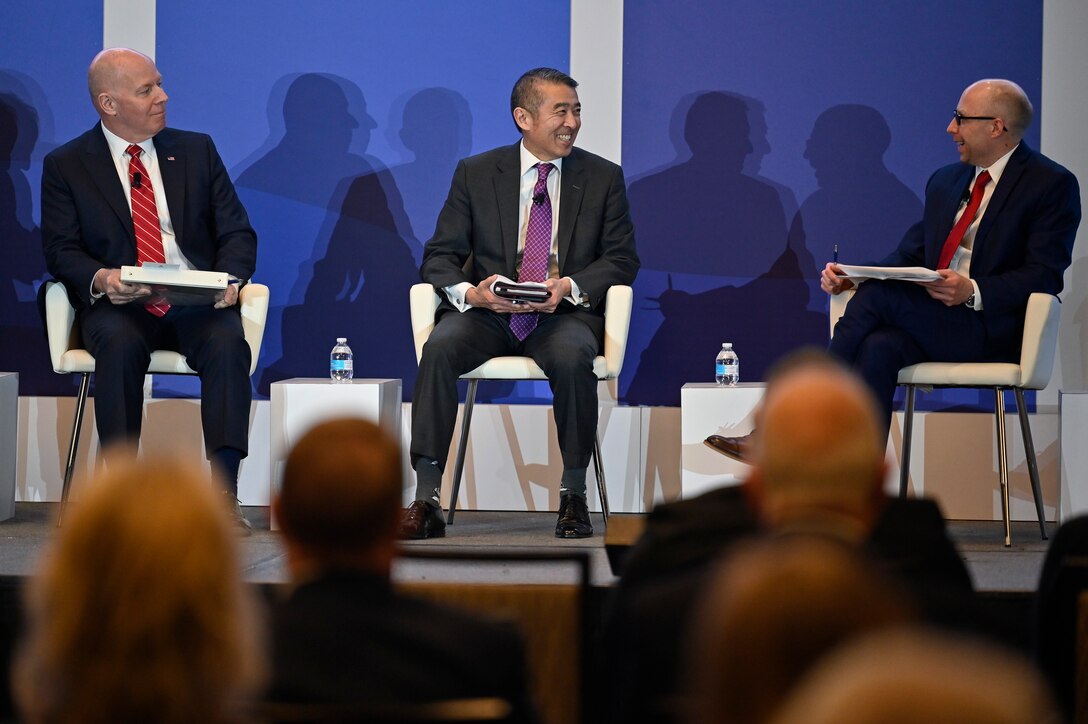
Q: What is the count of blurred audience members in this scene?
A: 5